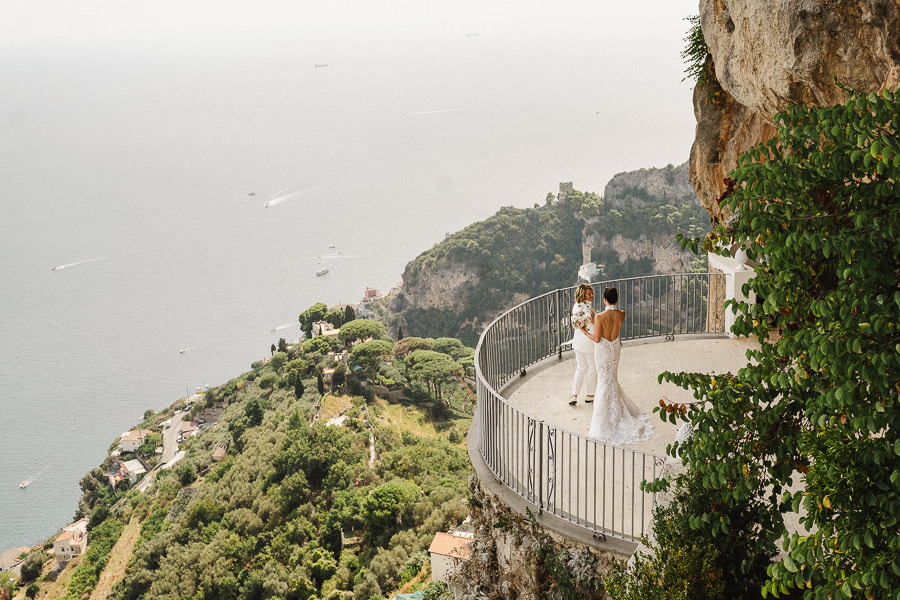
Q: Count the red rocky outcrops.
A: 1